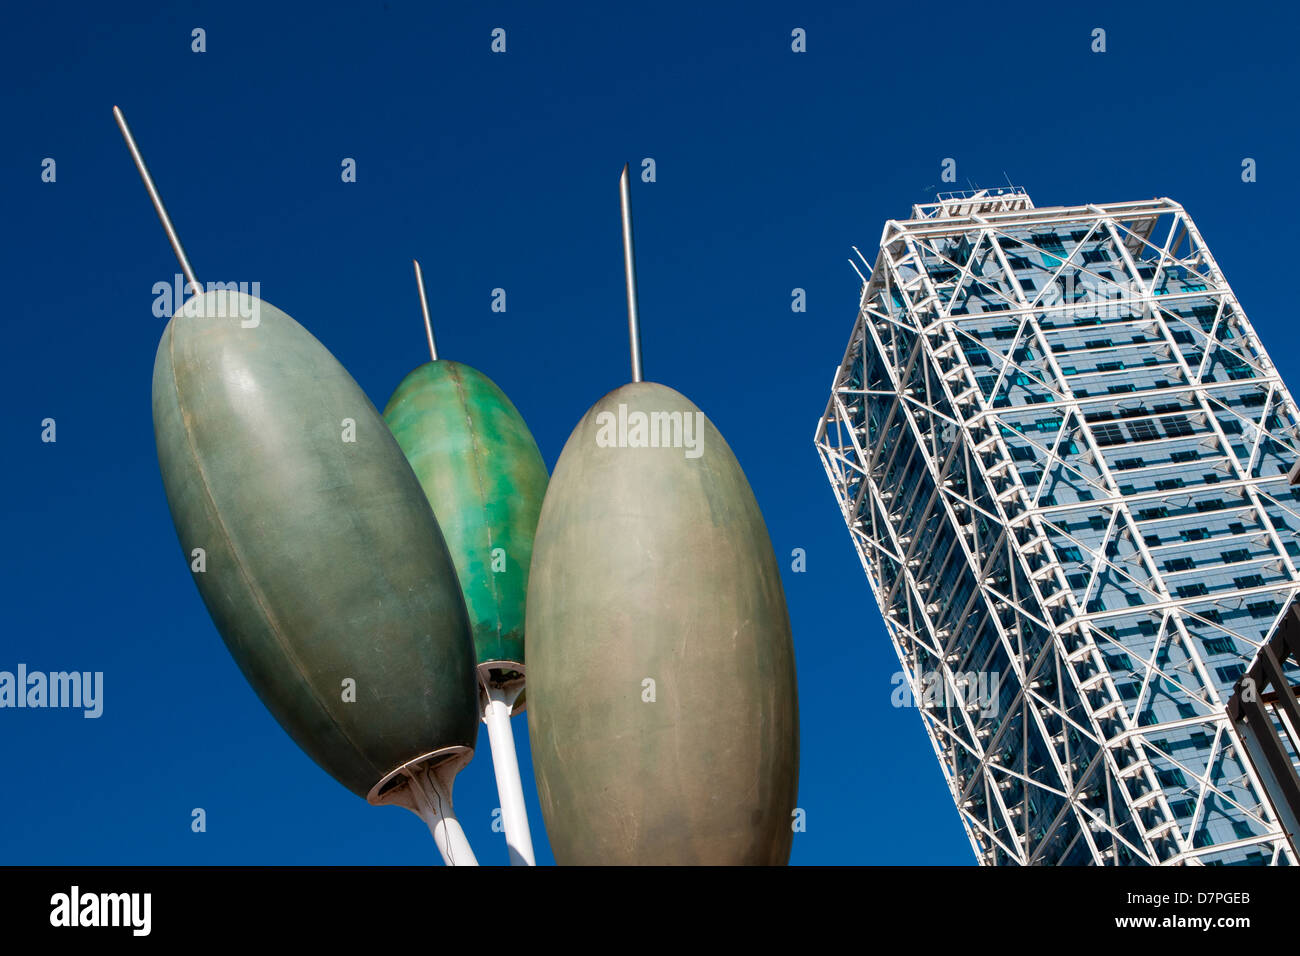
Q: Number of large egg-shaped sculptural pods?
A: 3